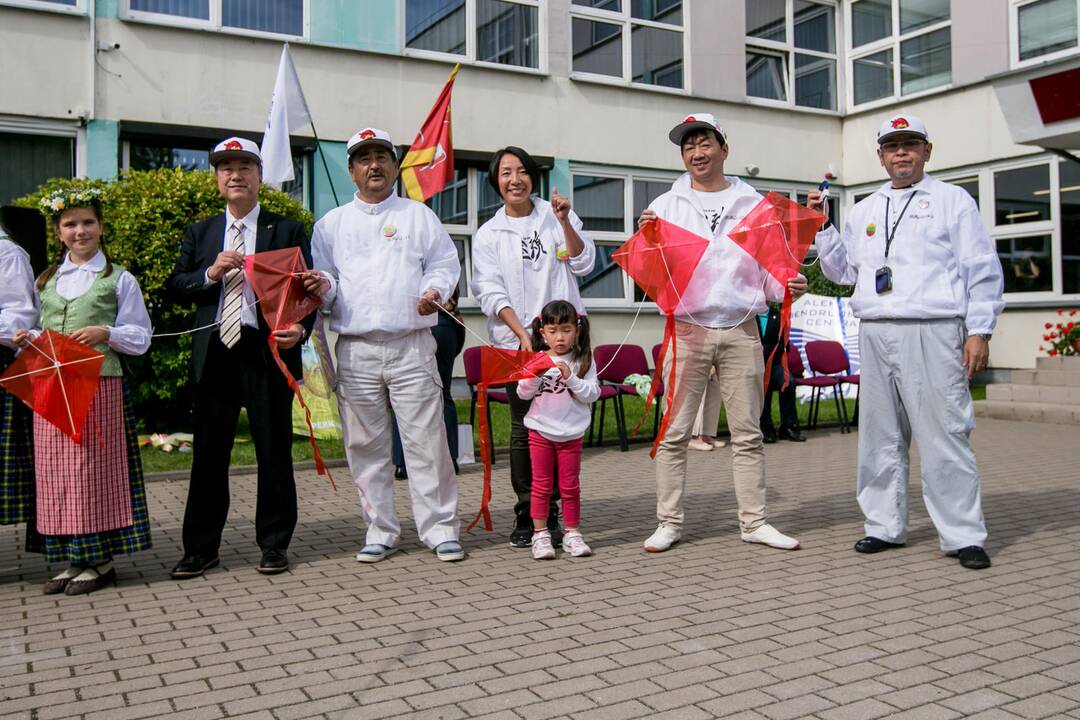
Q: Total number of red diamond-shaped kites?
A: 5